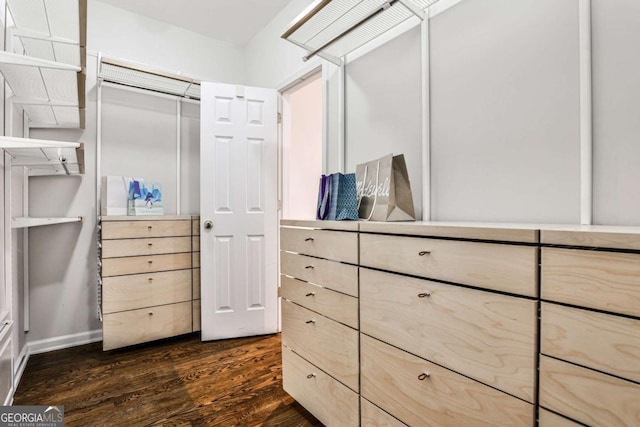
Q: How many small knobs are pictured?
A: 13